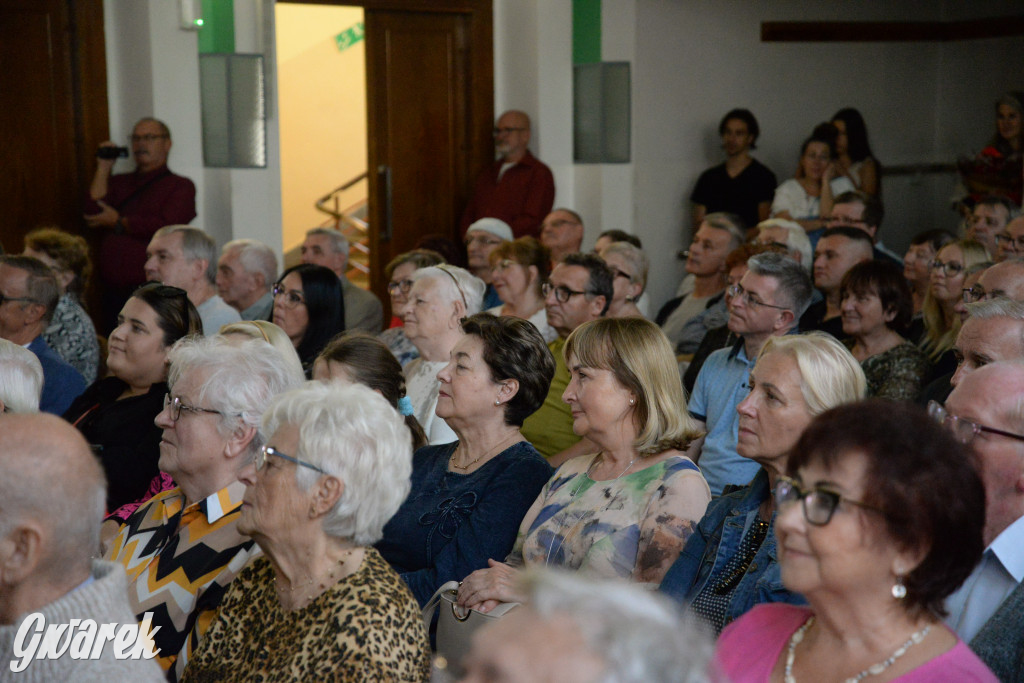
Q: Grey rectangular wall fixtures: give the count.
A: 2